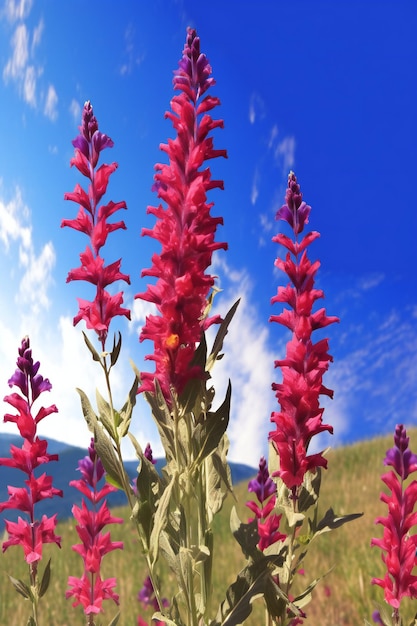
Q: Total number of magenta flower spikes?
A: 7